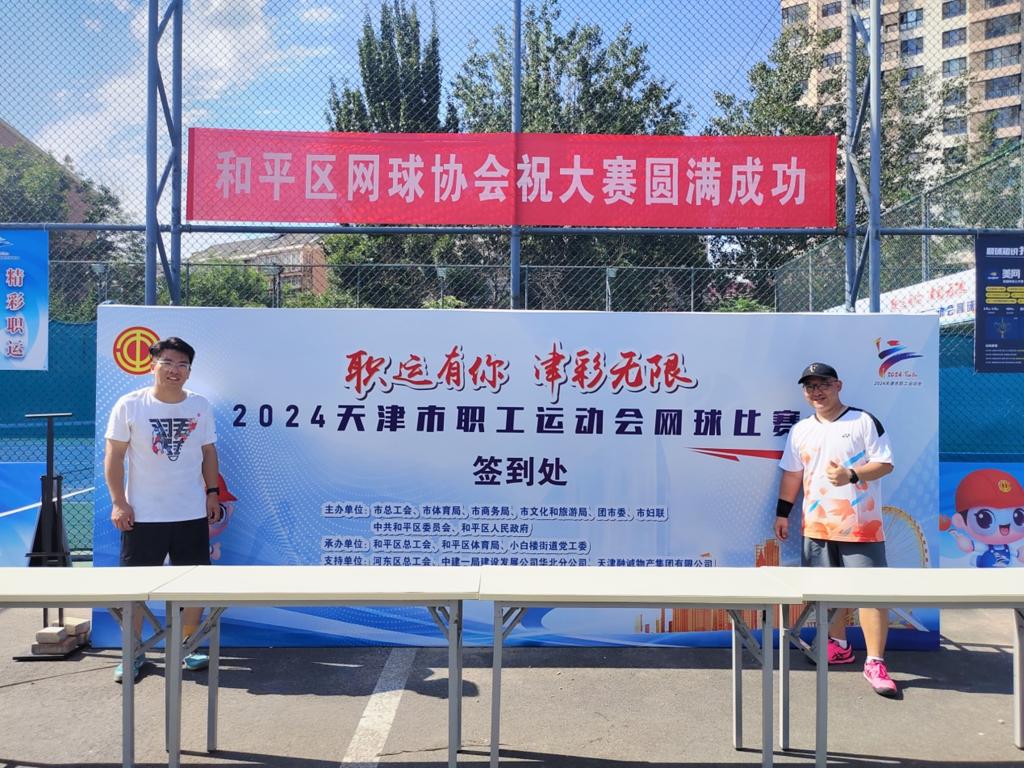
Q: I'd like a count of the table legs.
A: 12